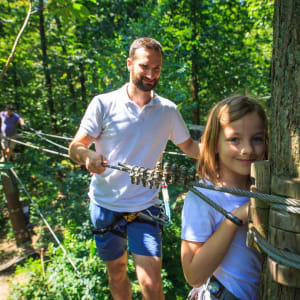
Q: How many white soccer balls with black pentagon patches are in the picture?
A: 0